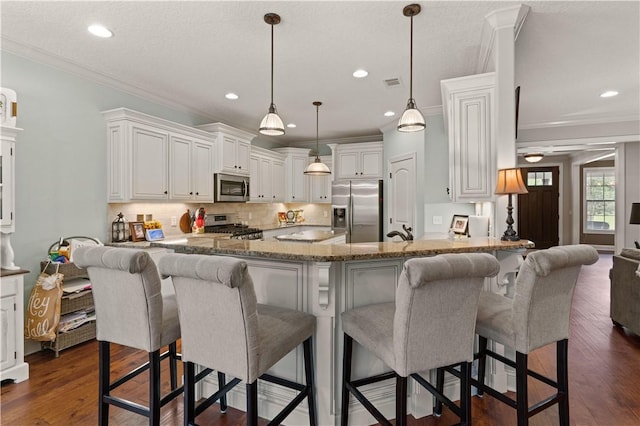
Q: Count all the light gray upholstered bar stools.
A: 4